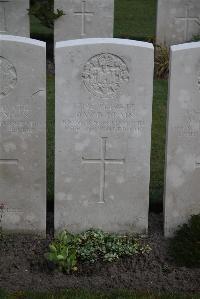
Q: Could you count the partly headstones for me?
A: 5